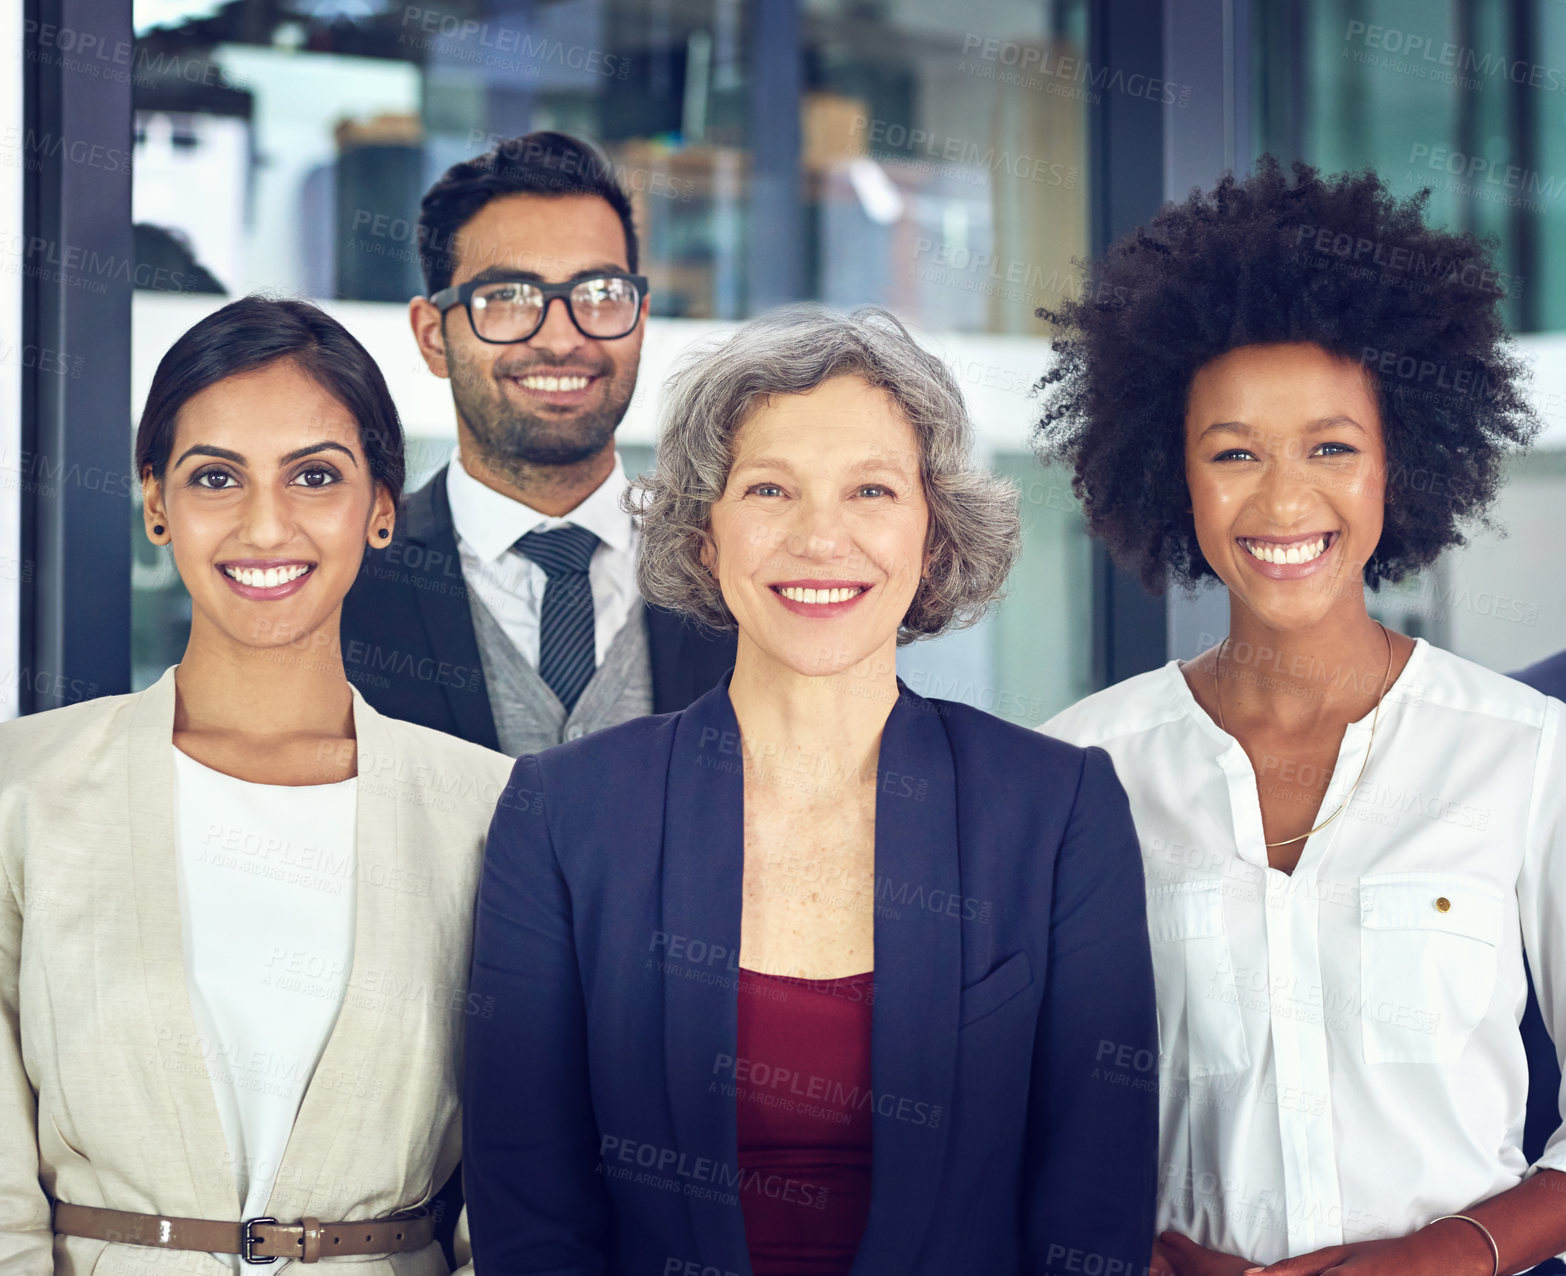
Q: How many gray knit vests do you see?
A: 1